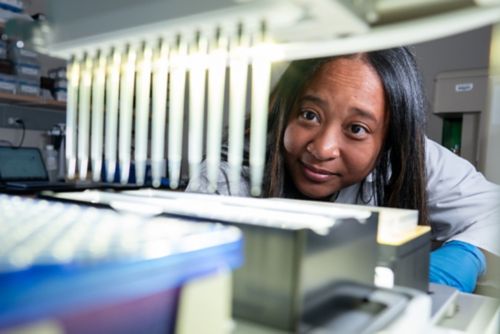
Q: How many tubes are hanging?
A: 12